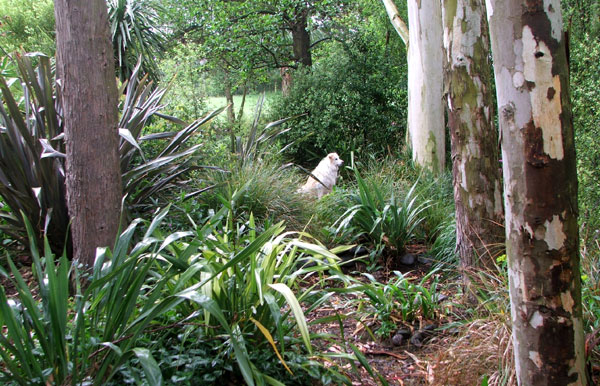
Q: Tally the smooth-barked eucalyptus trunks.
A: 3